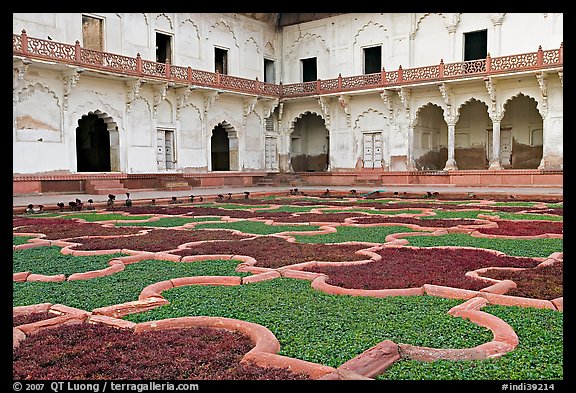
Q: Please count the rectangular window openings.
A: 7